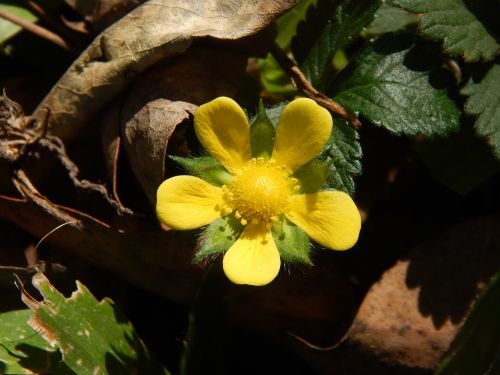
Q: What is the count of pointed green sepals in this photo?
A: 5